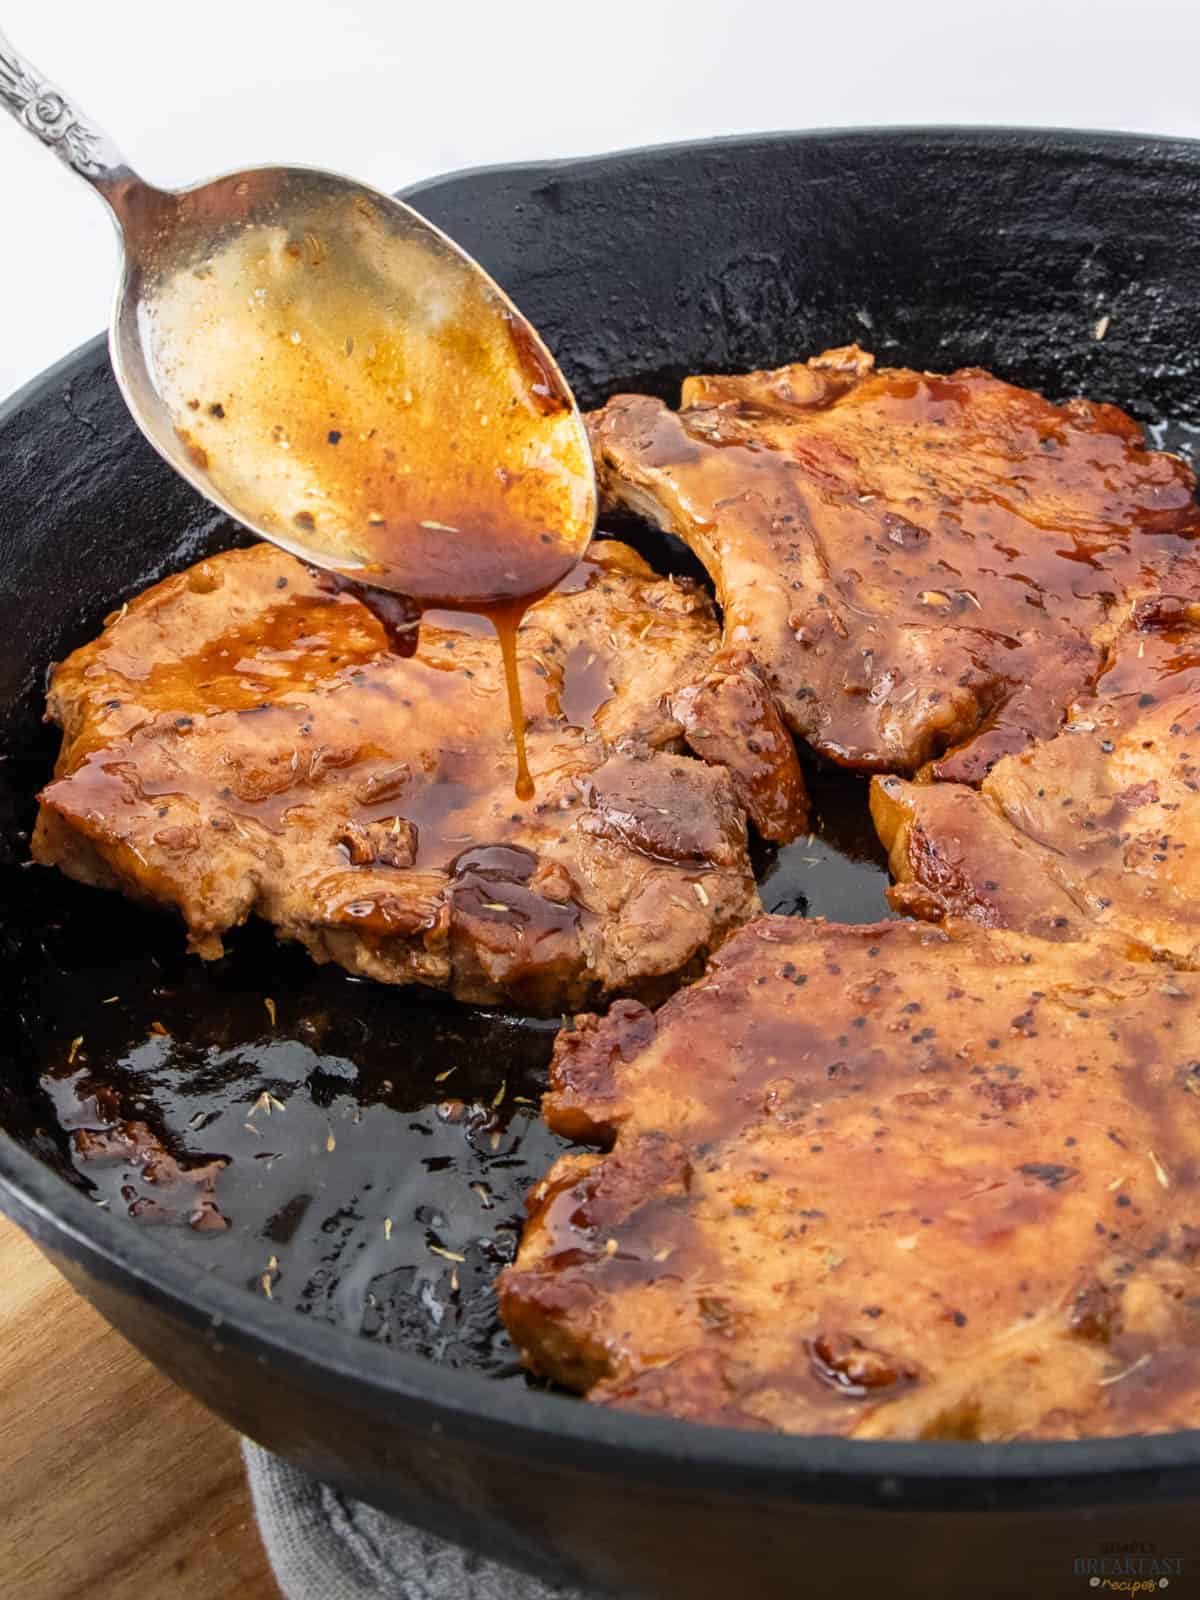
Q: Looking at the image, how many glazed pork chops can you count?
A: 4